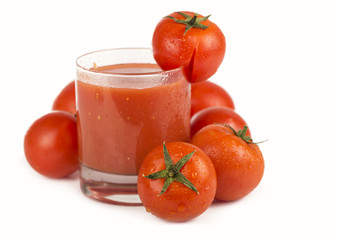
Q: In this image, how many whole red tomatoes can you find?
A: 7